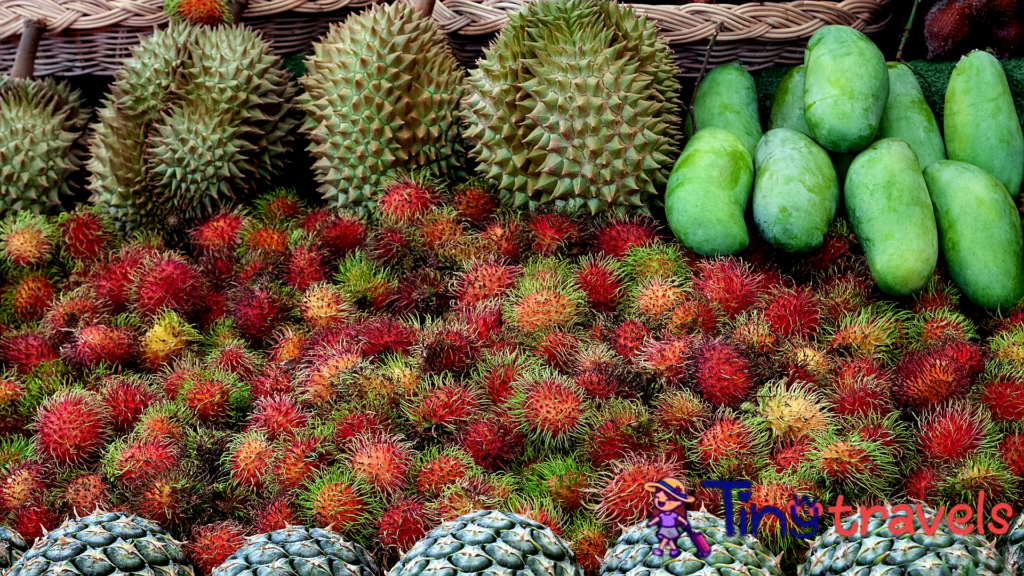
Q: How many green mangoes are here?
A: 9